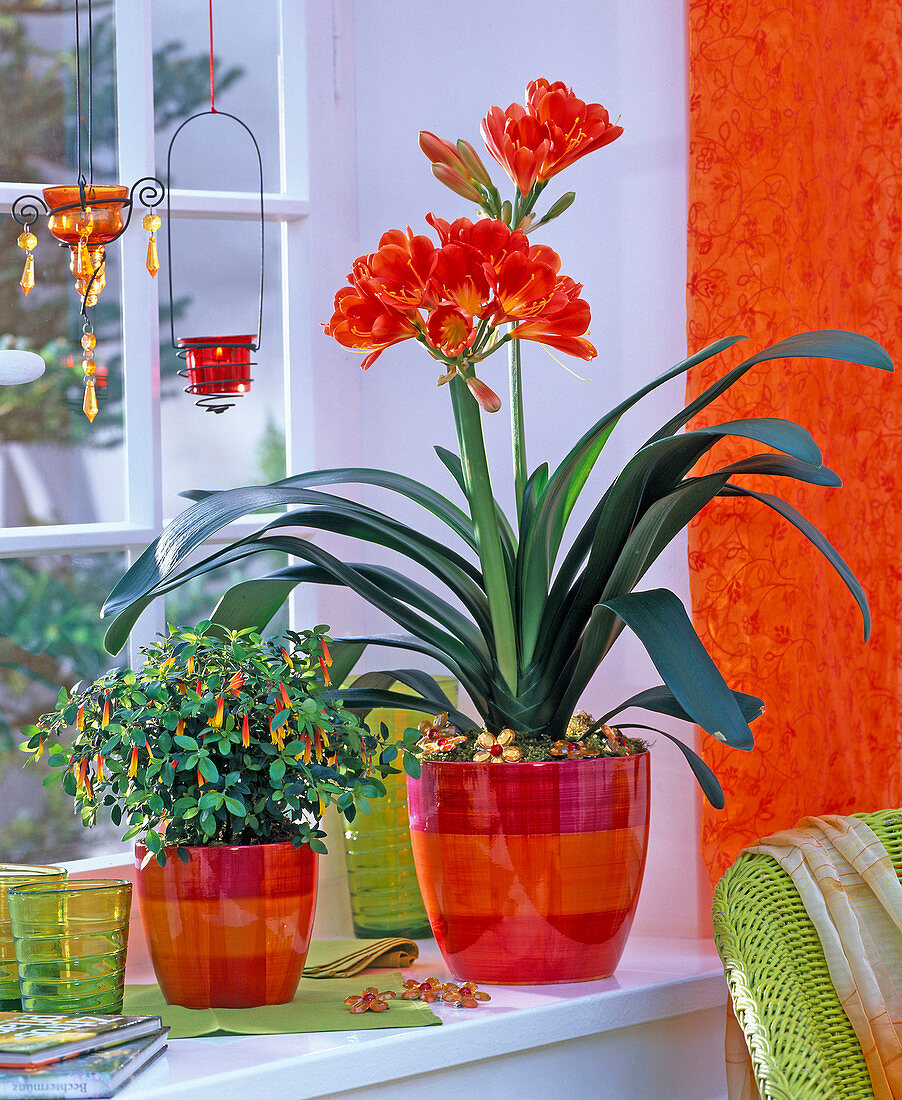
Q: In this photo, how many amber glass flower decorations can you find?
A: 8